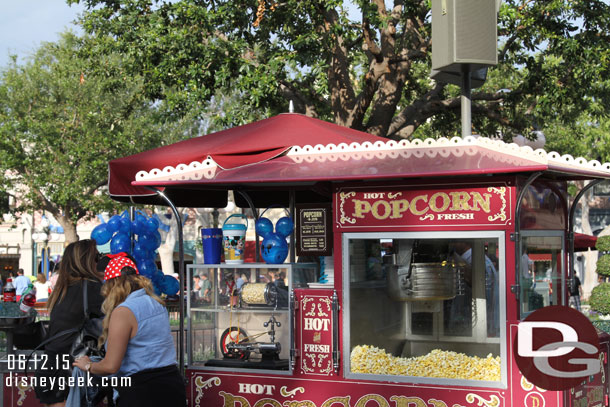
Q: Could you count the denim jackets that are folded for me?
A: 1